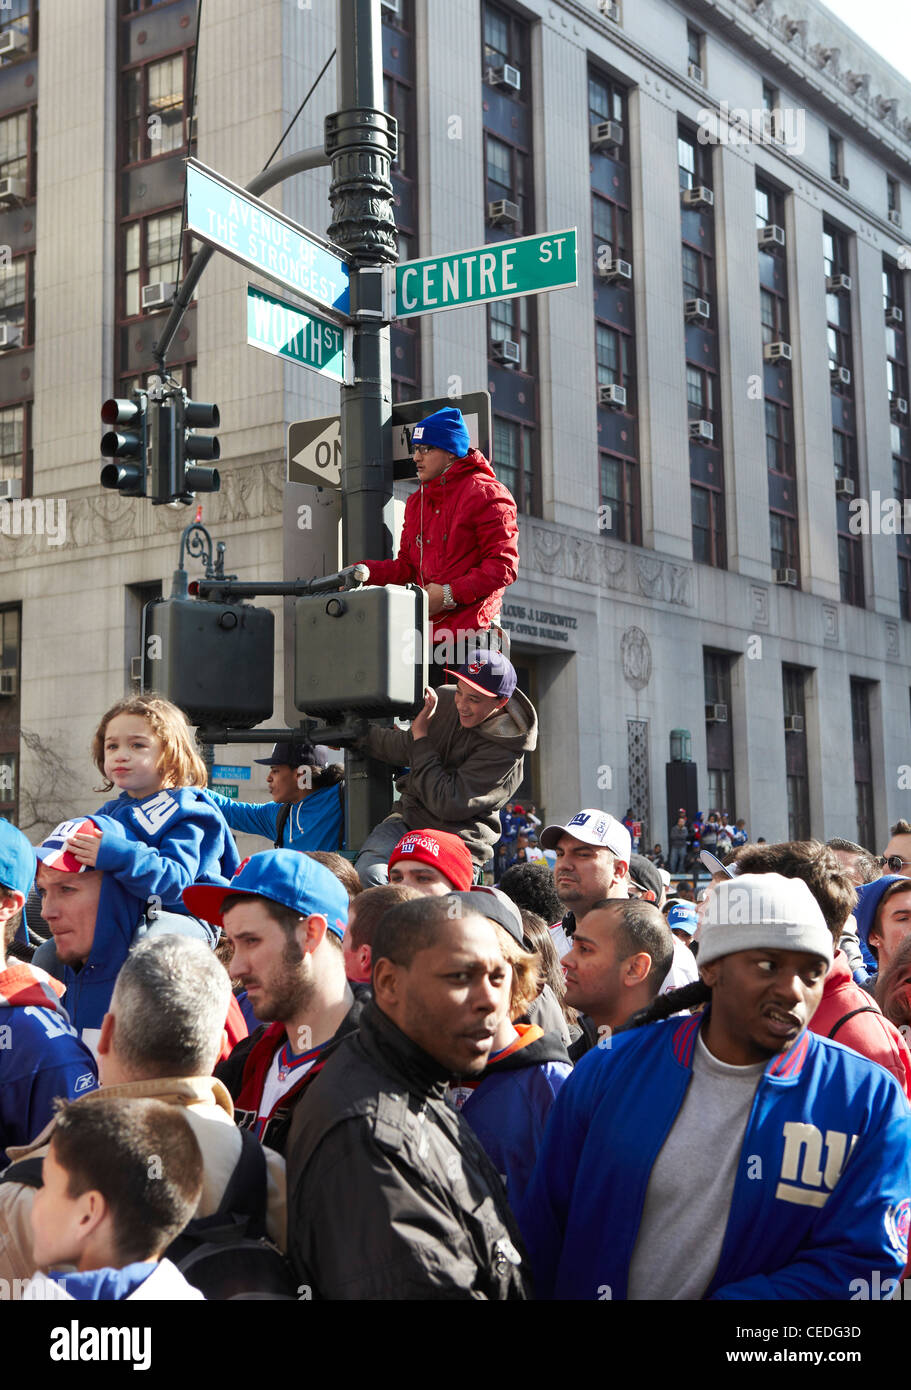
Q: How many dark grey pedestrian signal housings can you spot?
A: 2